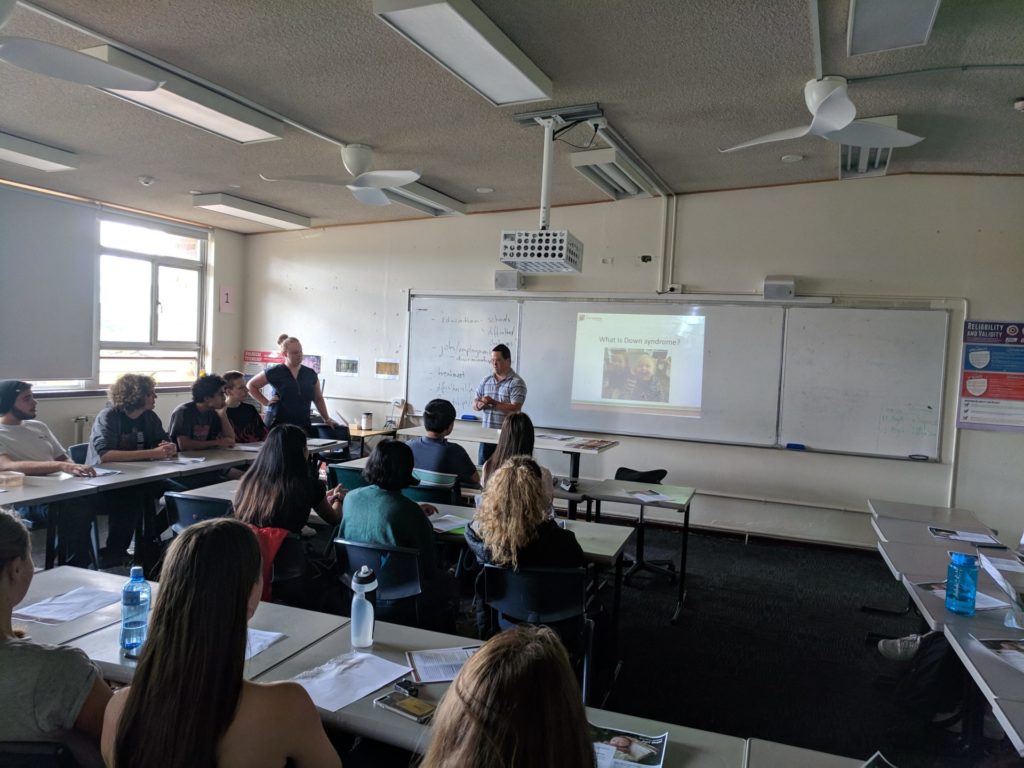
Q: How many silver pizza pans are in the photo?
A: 0